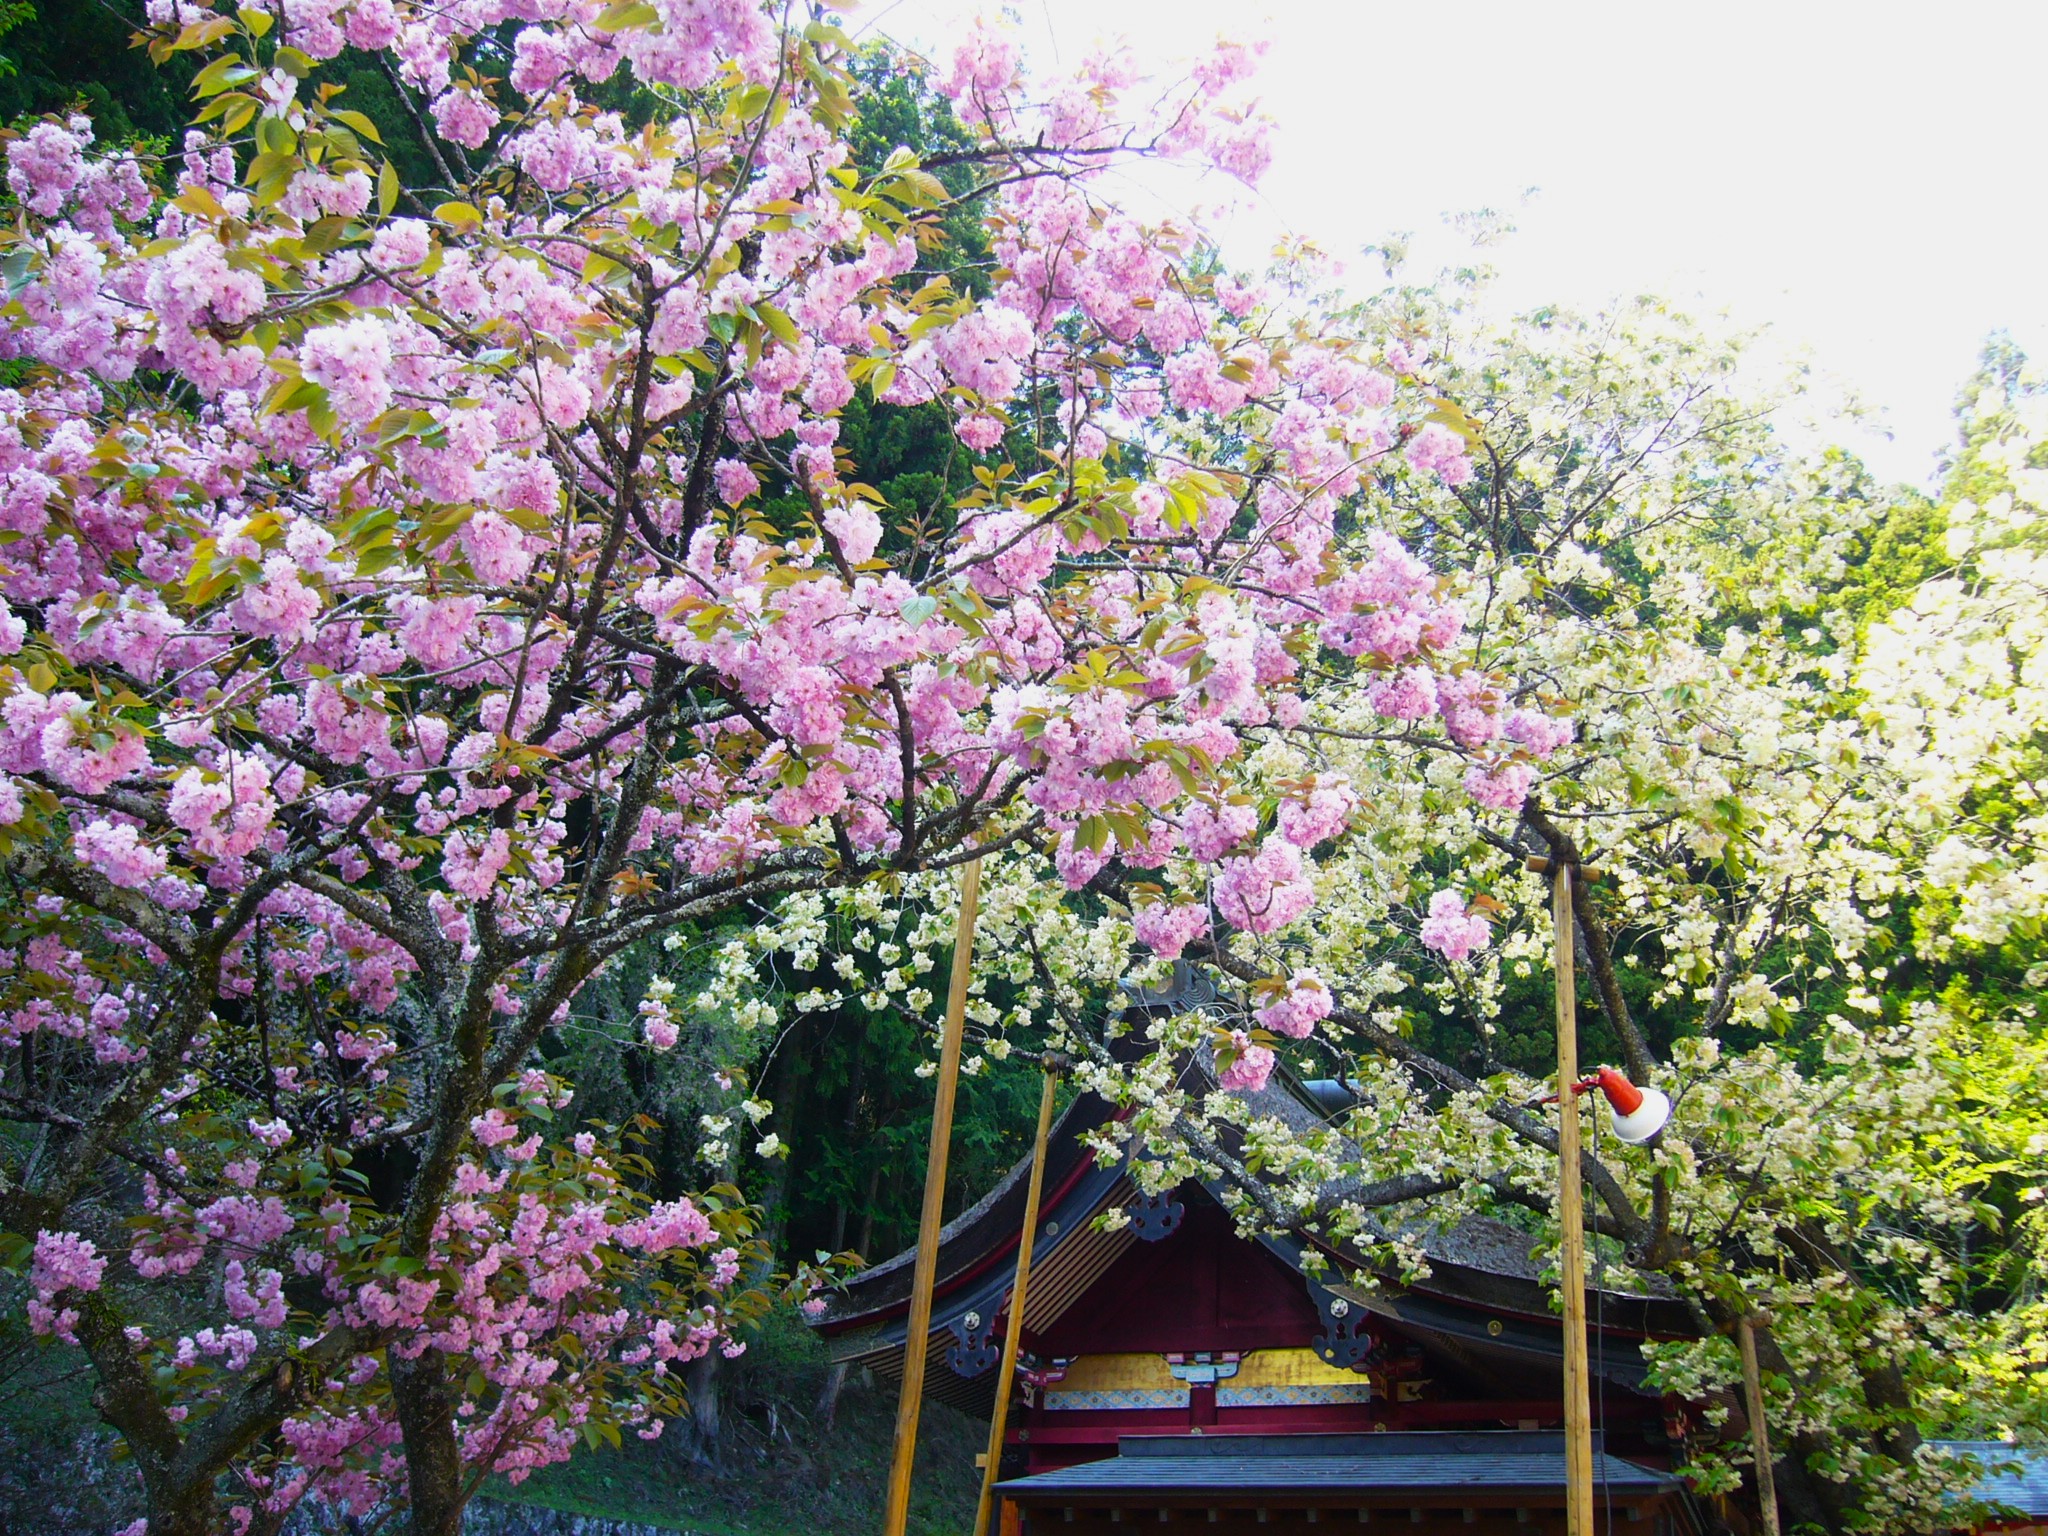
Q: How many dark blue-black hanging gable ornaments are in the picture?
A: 3